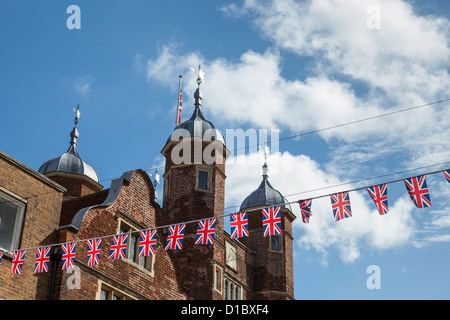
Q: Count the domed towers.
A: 3